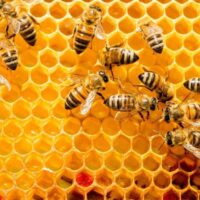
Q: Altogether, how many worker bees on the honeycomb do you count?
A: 11